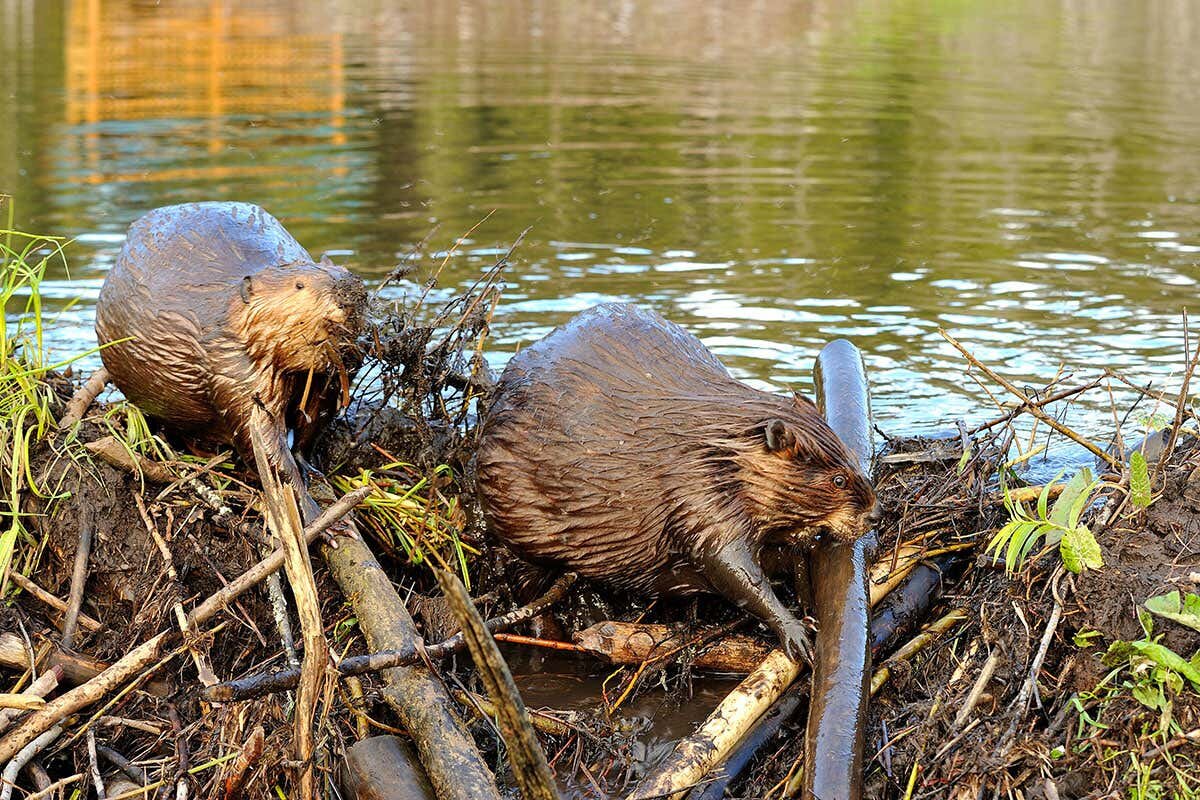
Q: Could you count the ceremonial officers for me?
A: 0